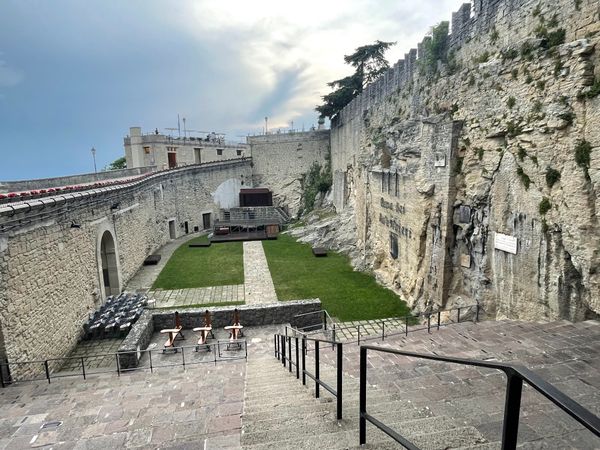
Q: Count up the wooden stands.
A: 3